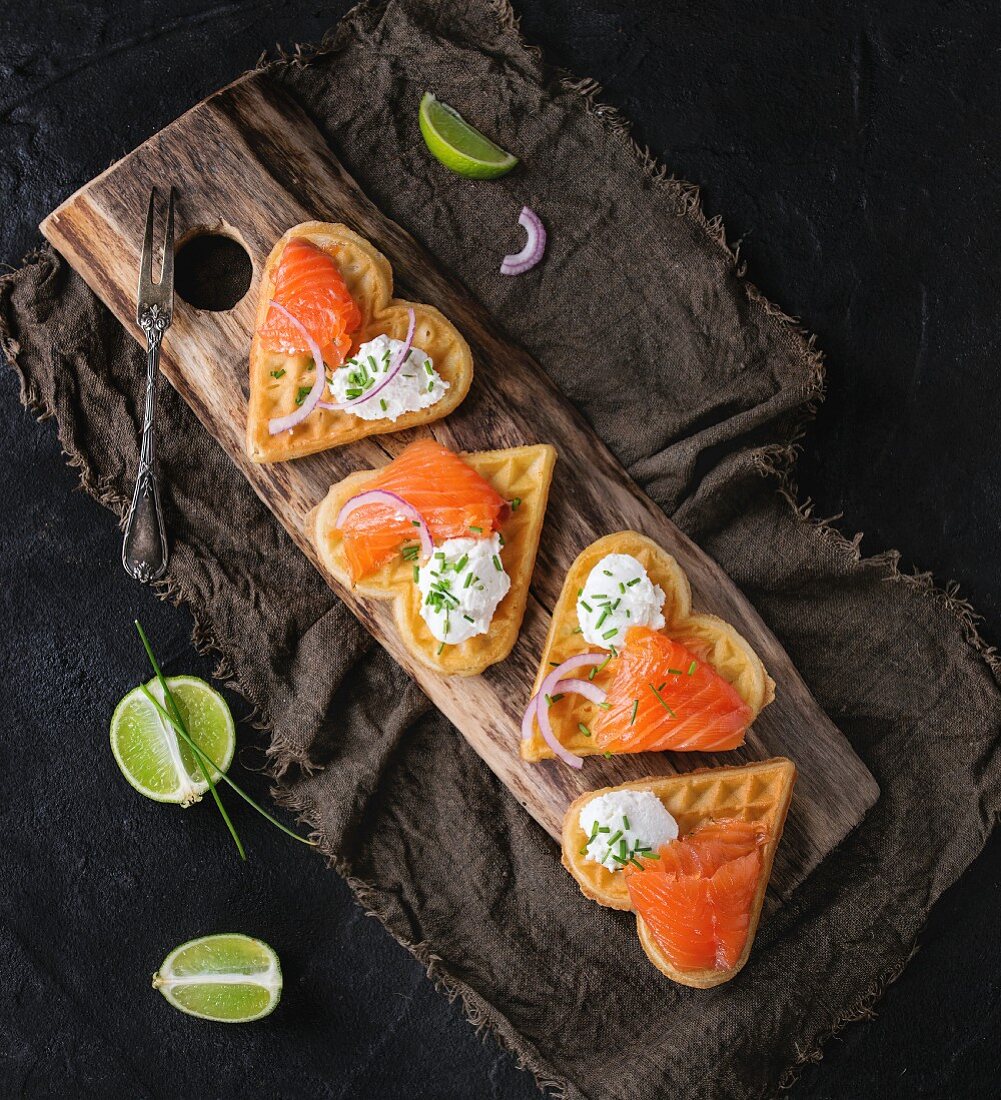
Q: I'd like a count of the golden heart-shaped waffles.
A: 4